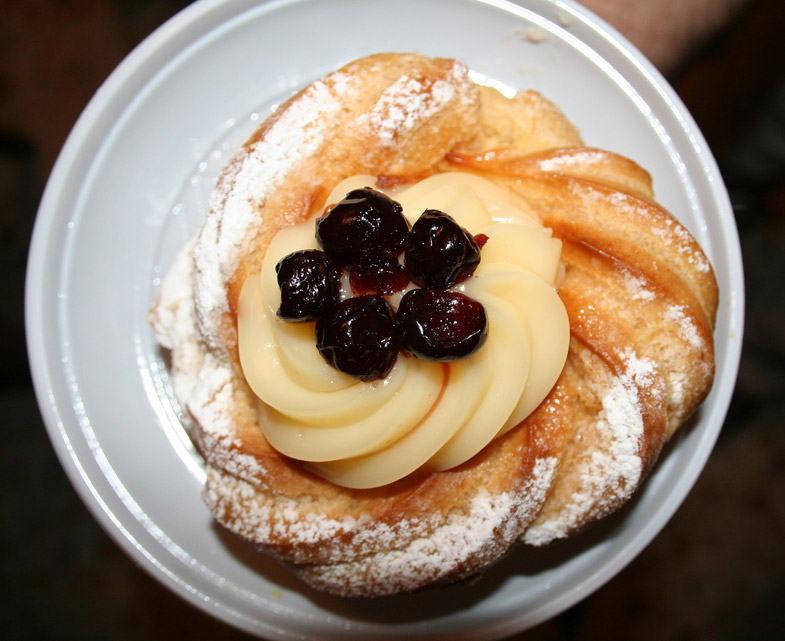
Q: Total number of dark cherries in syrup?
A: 5